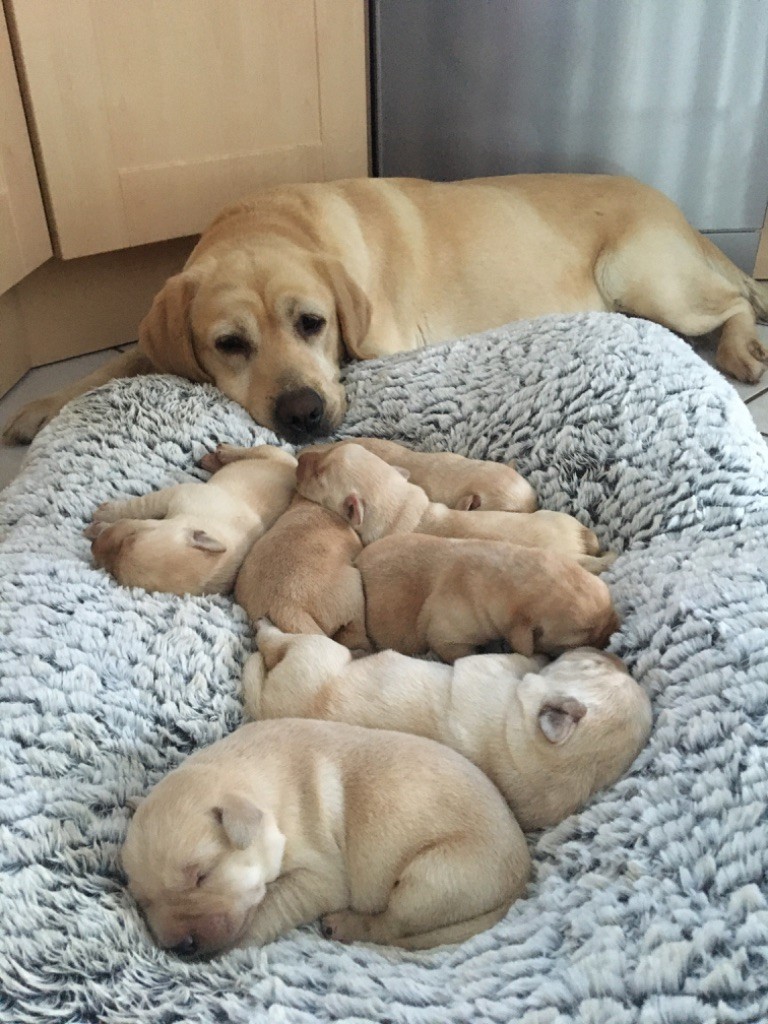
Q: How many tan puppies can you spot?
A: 7